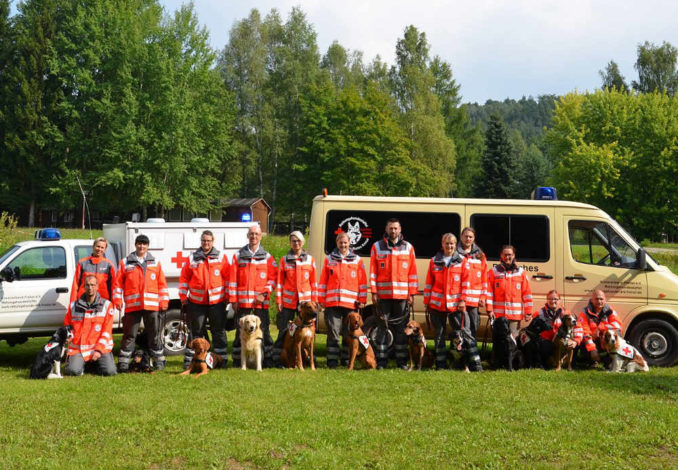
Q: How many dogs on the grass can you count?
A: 12